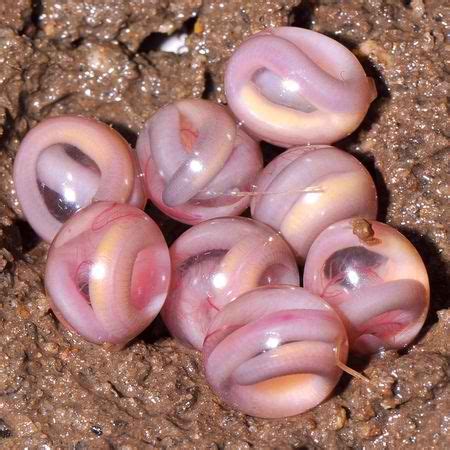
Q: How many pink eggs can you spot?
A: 8